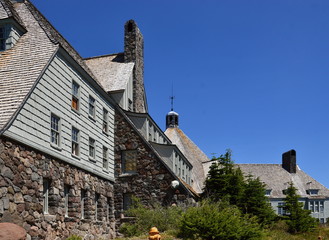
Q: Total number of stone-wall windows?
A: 7